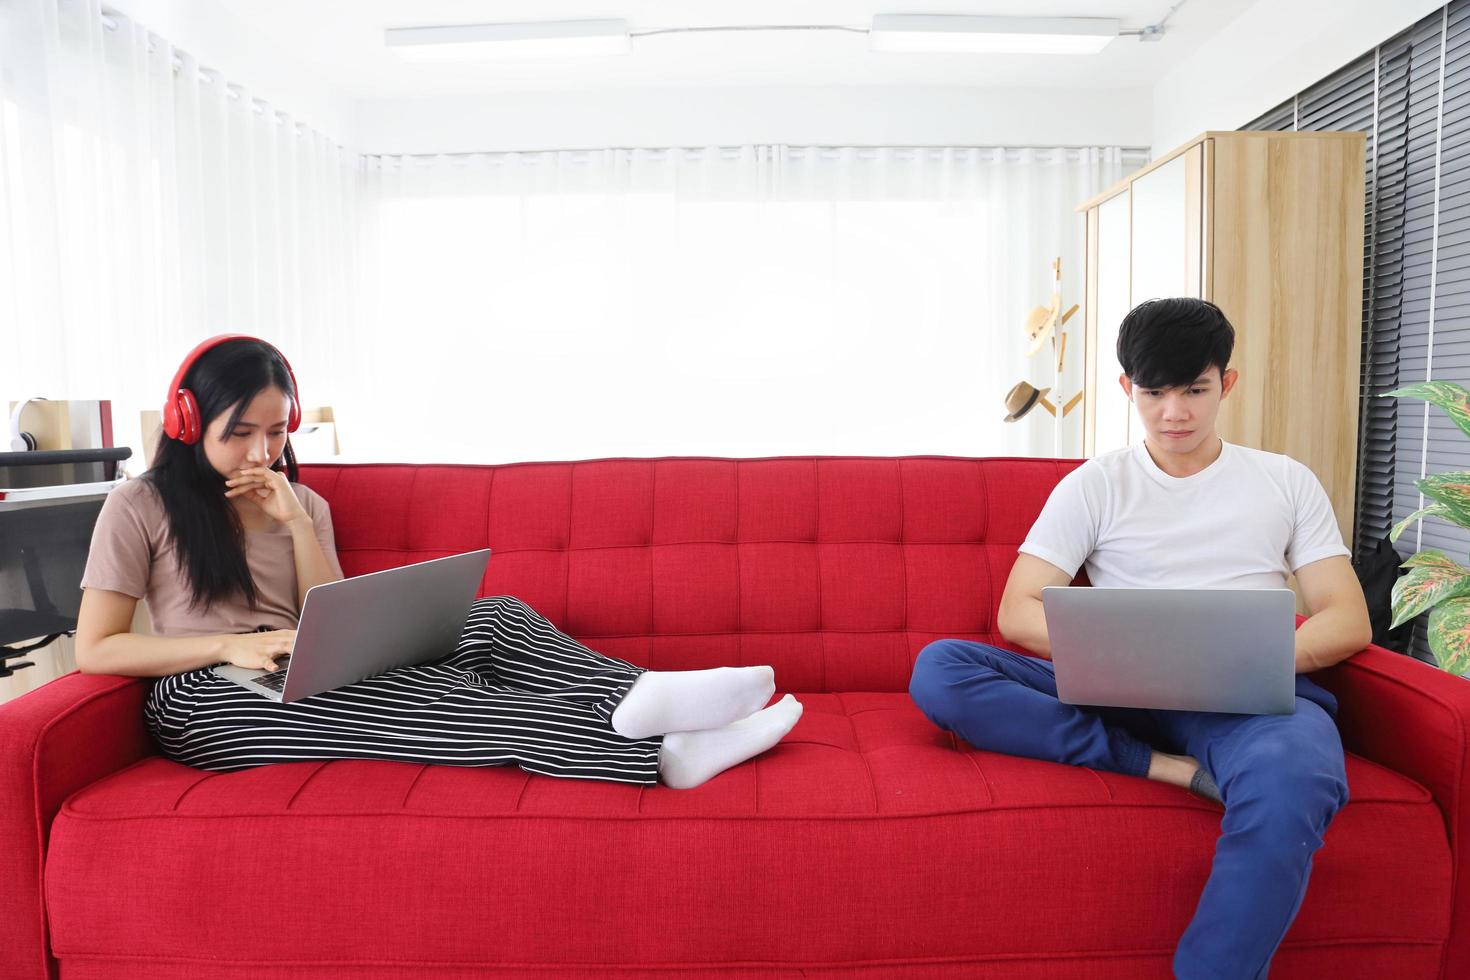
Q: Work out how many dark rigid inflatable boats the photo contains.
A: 0